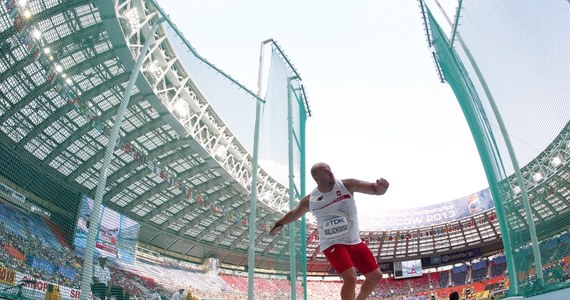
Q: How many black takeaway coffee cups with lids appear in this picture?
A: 0